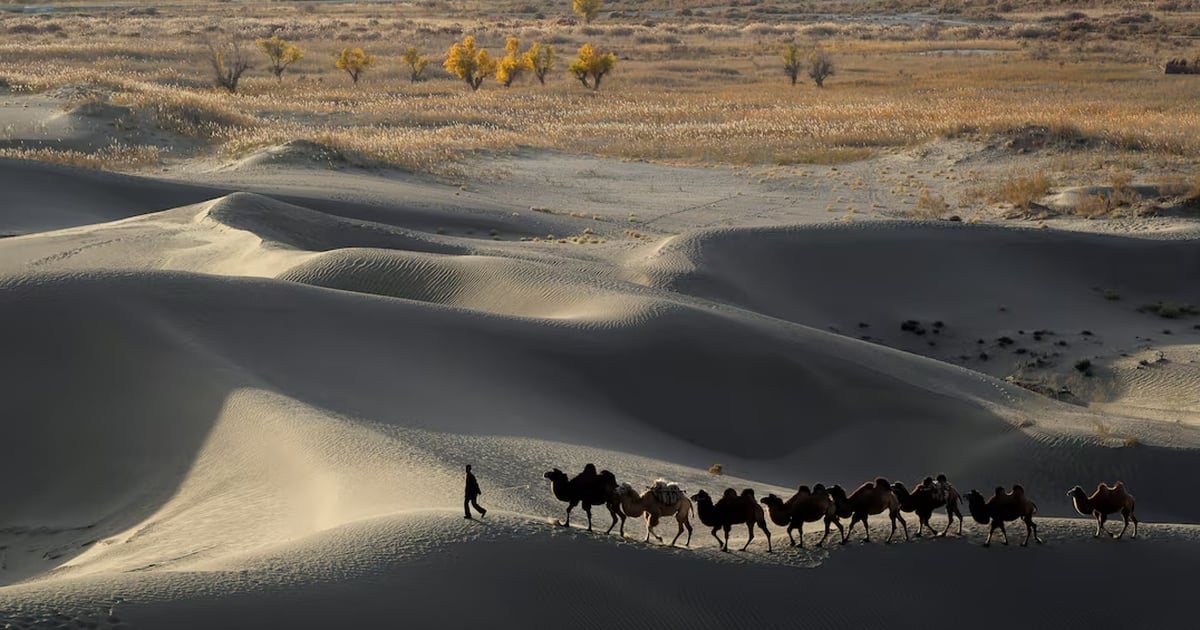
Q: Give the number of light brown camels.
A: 1